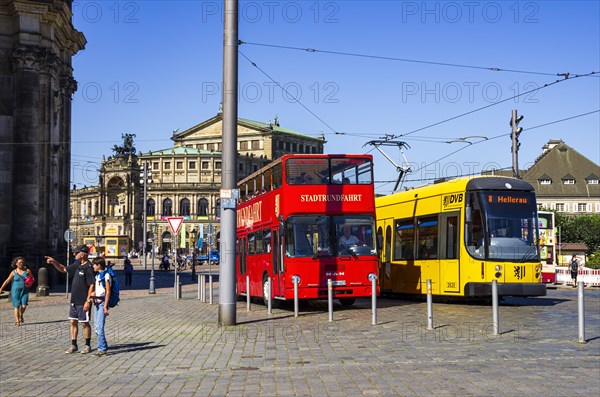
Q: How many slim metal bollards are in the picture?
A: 13